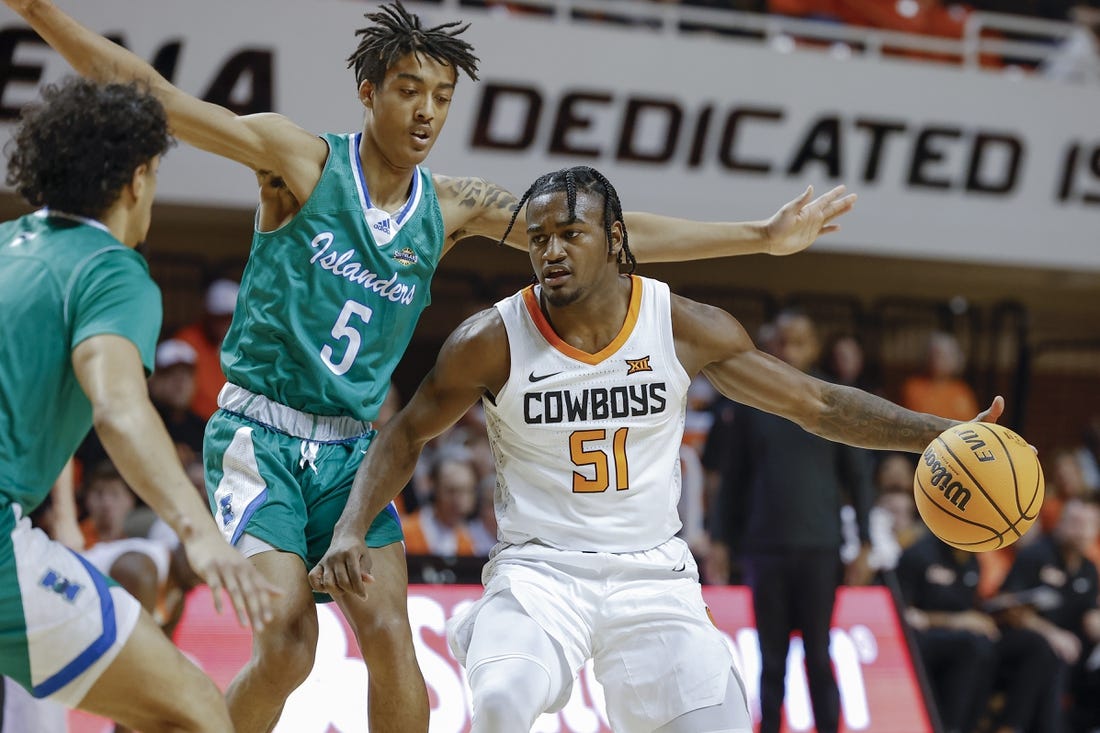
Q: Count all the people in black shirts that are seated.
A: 2